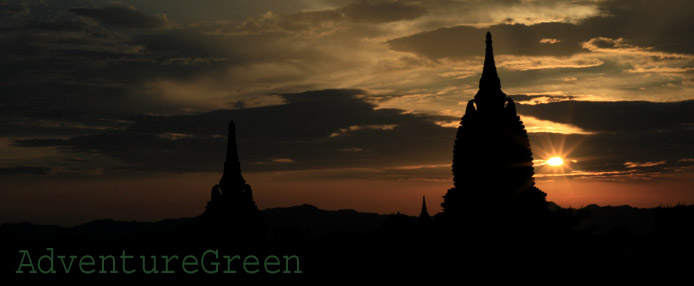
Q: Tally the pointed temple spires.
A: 3